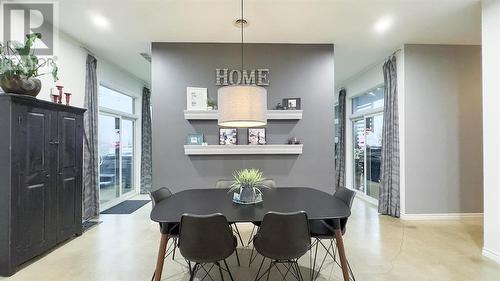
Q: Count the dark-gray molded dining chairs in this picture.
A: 6